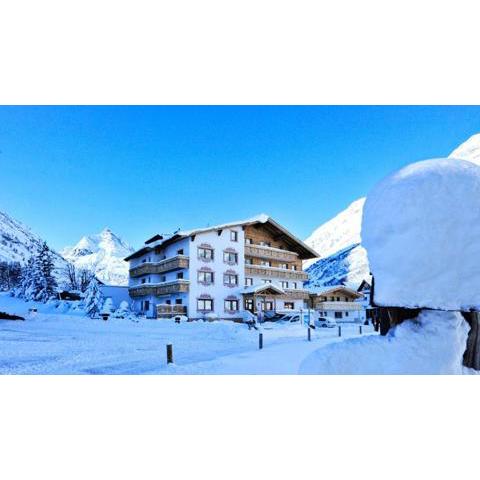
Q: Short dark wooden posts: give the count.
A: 5